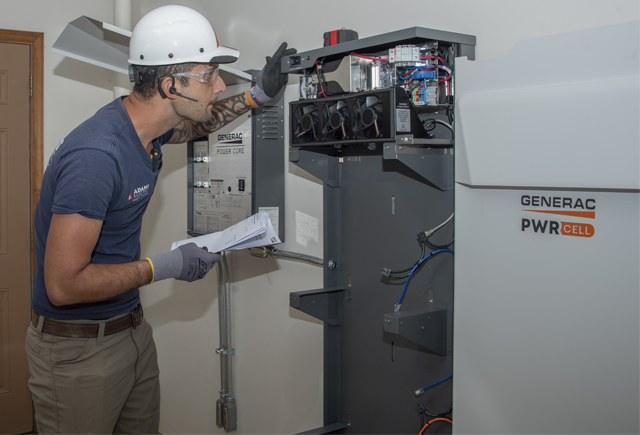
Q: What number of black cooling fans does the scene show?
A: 3